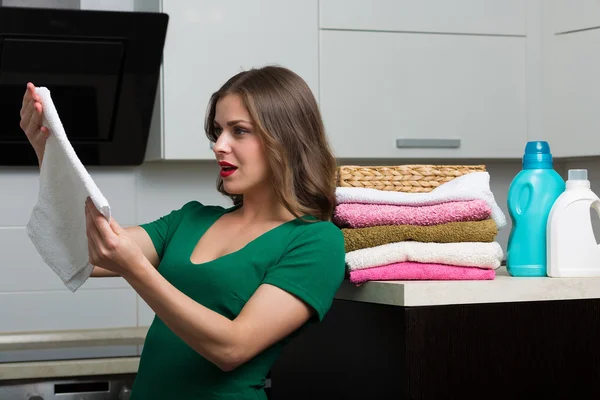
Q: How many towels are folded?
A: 5